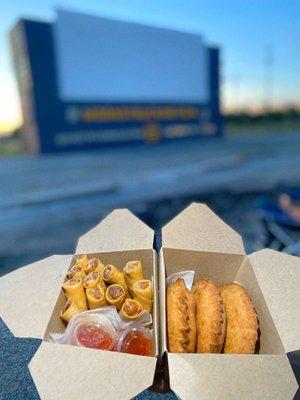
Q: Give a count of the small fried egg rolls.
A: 12